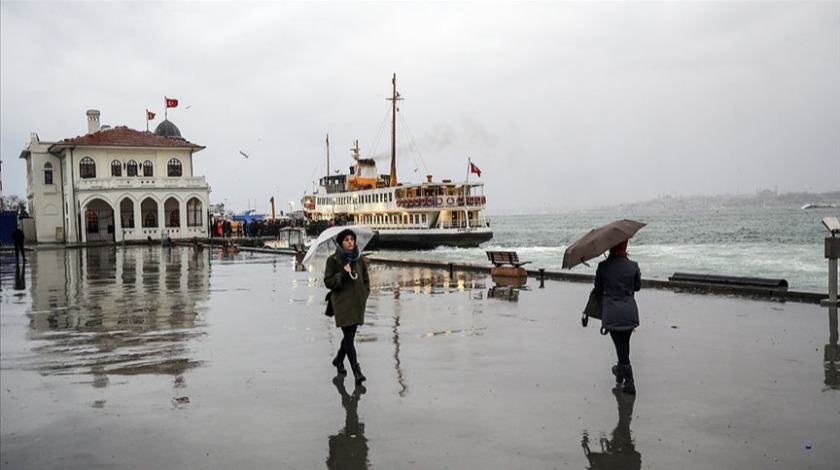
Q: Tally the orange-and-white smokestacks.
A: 1